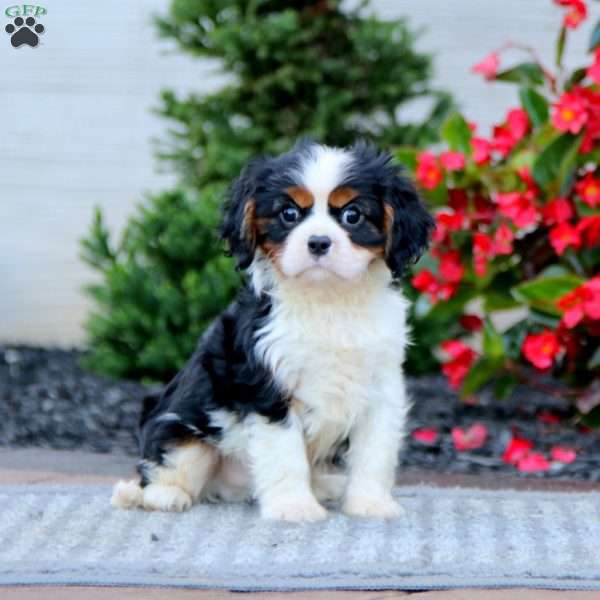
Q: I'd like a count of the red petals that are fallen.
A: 5